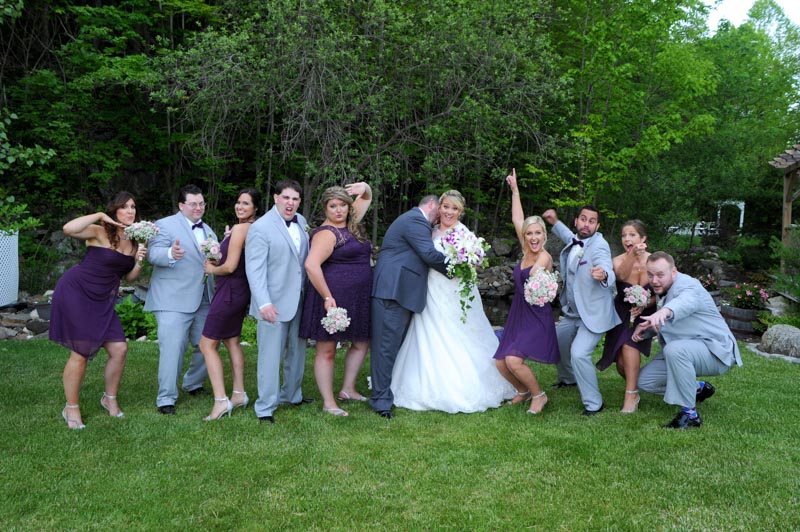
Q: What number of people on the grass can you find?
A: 11